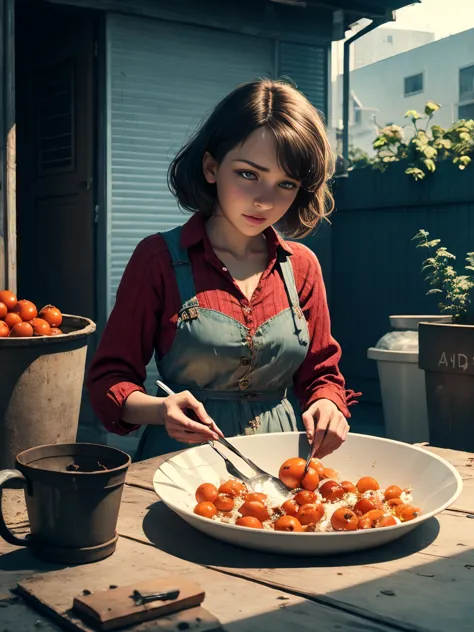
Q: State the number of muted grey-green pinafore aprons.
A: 1